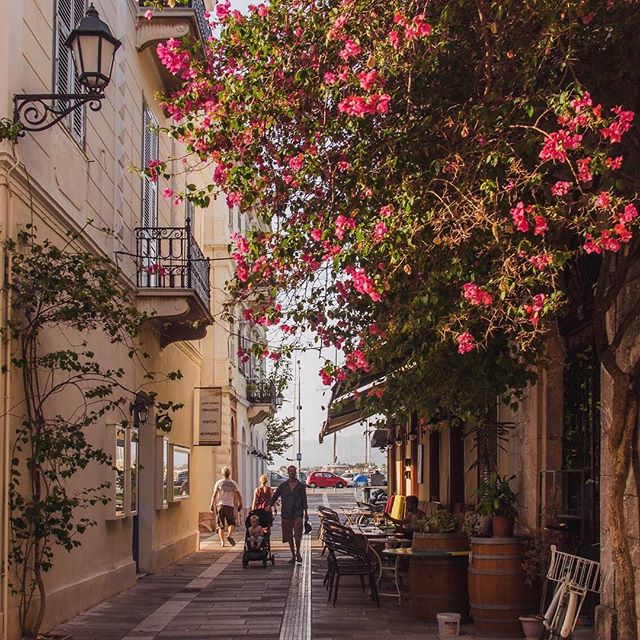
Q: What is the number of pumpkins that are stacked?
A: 0